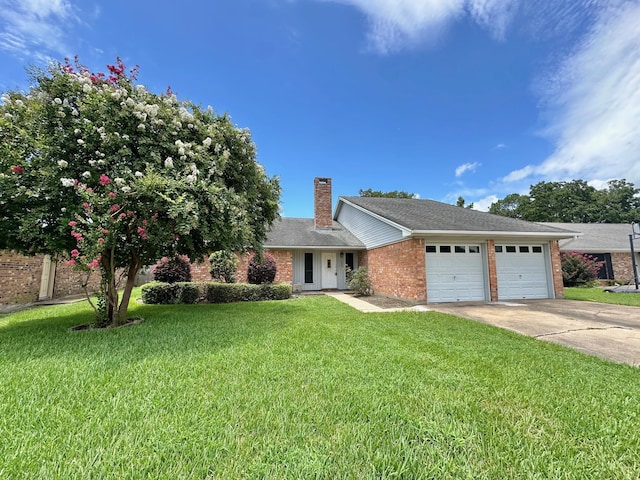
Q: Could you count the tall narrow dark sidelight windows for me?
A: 2